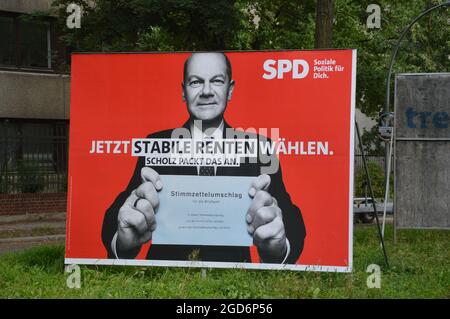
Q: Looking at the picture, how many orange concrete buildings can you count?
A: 0